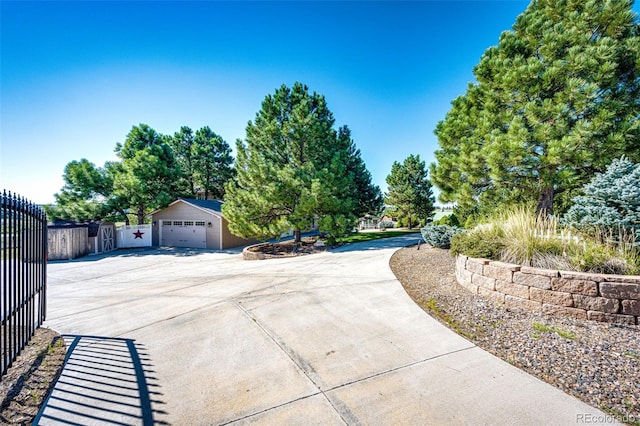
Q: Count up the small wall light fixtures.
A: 2